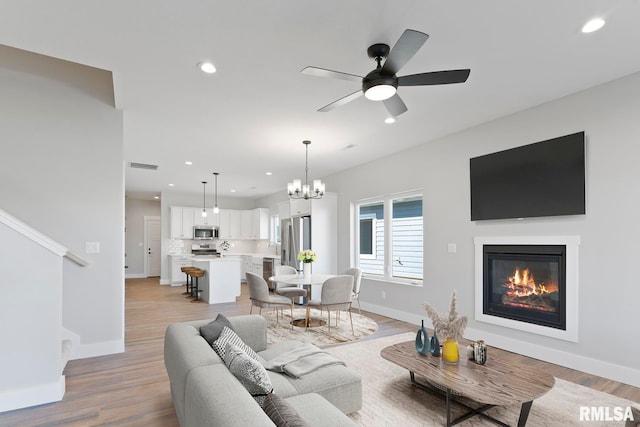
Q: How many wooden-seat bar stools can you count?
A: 3